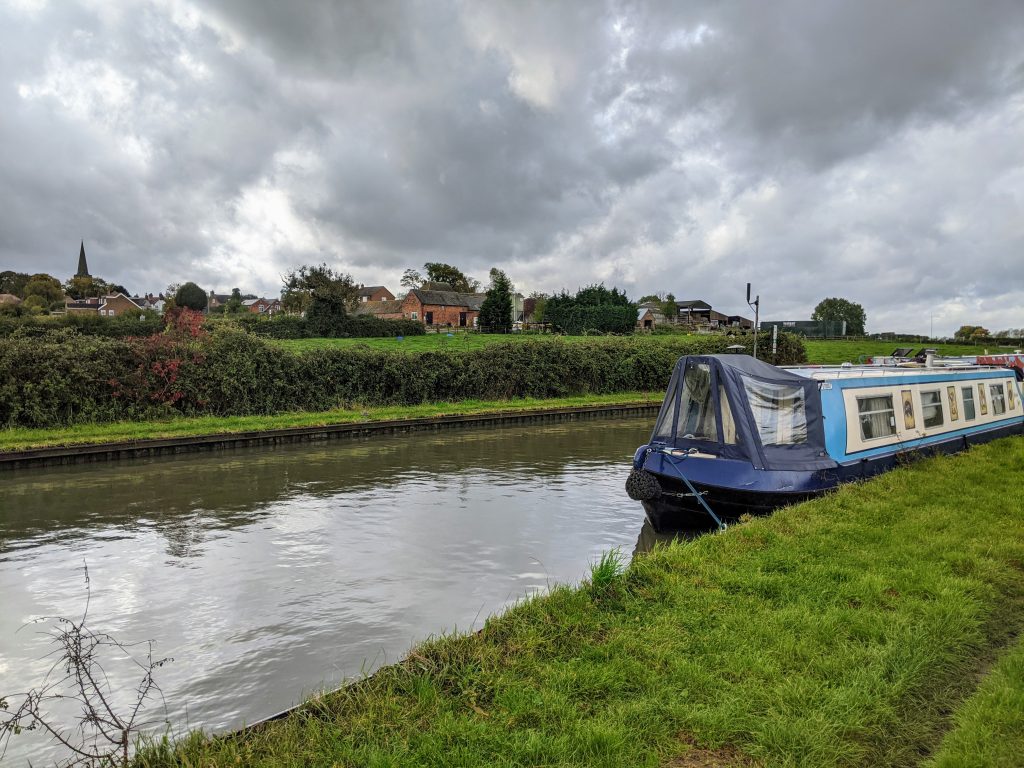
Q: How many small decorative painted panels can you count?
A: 4